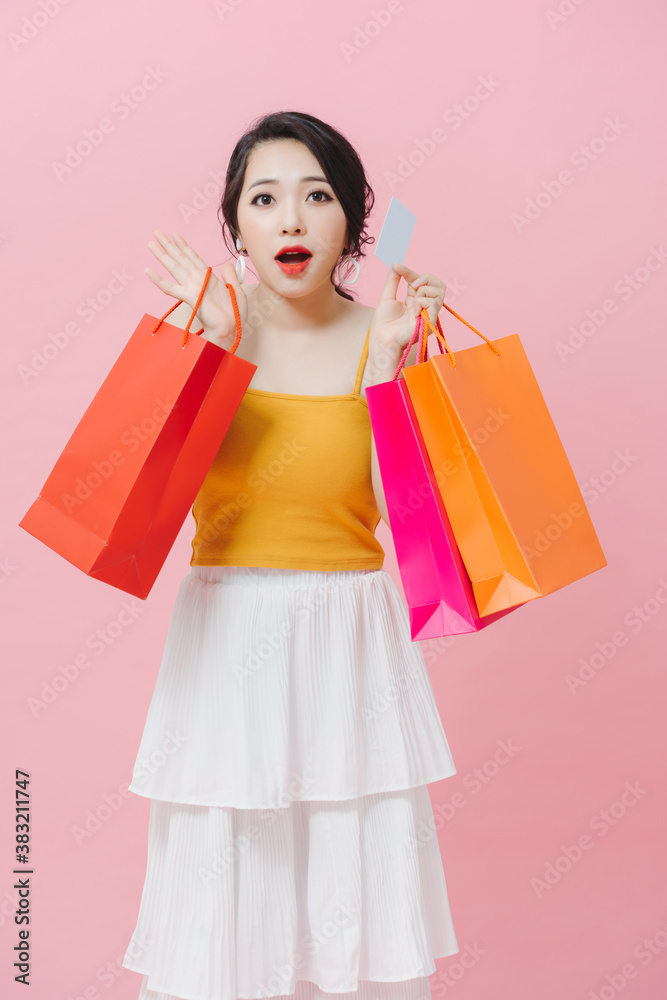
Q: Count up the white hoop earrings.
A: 2